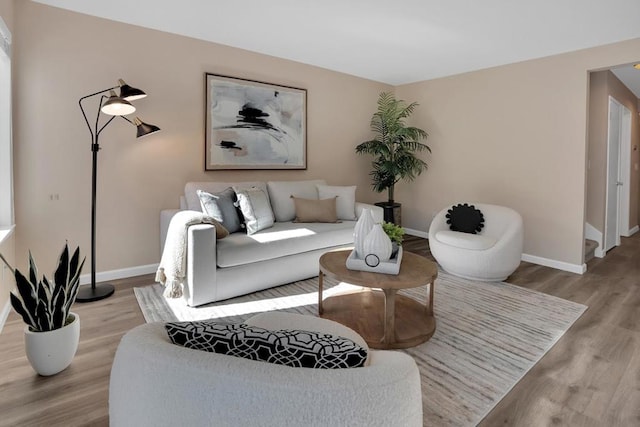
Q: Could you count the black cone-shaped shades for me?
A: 3